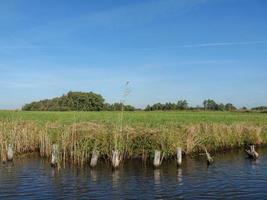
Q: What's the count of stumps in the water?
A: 8